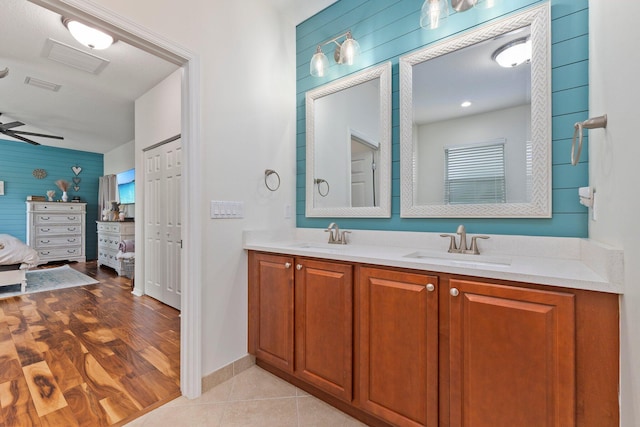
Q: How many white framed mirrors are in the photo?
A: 2